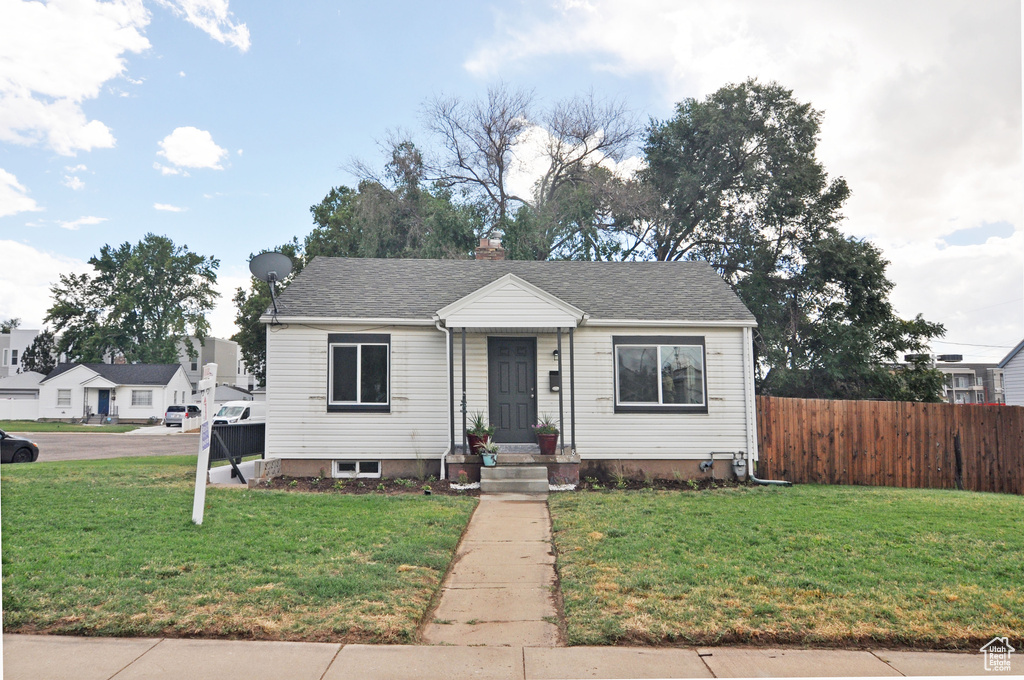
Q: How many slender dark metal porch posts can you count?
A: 4